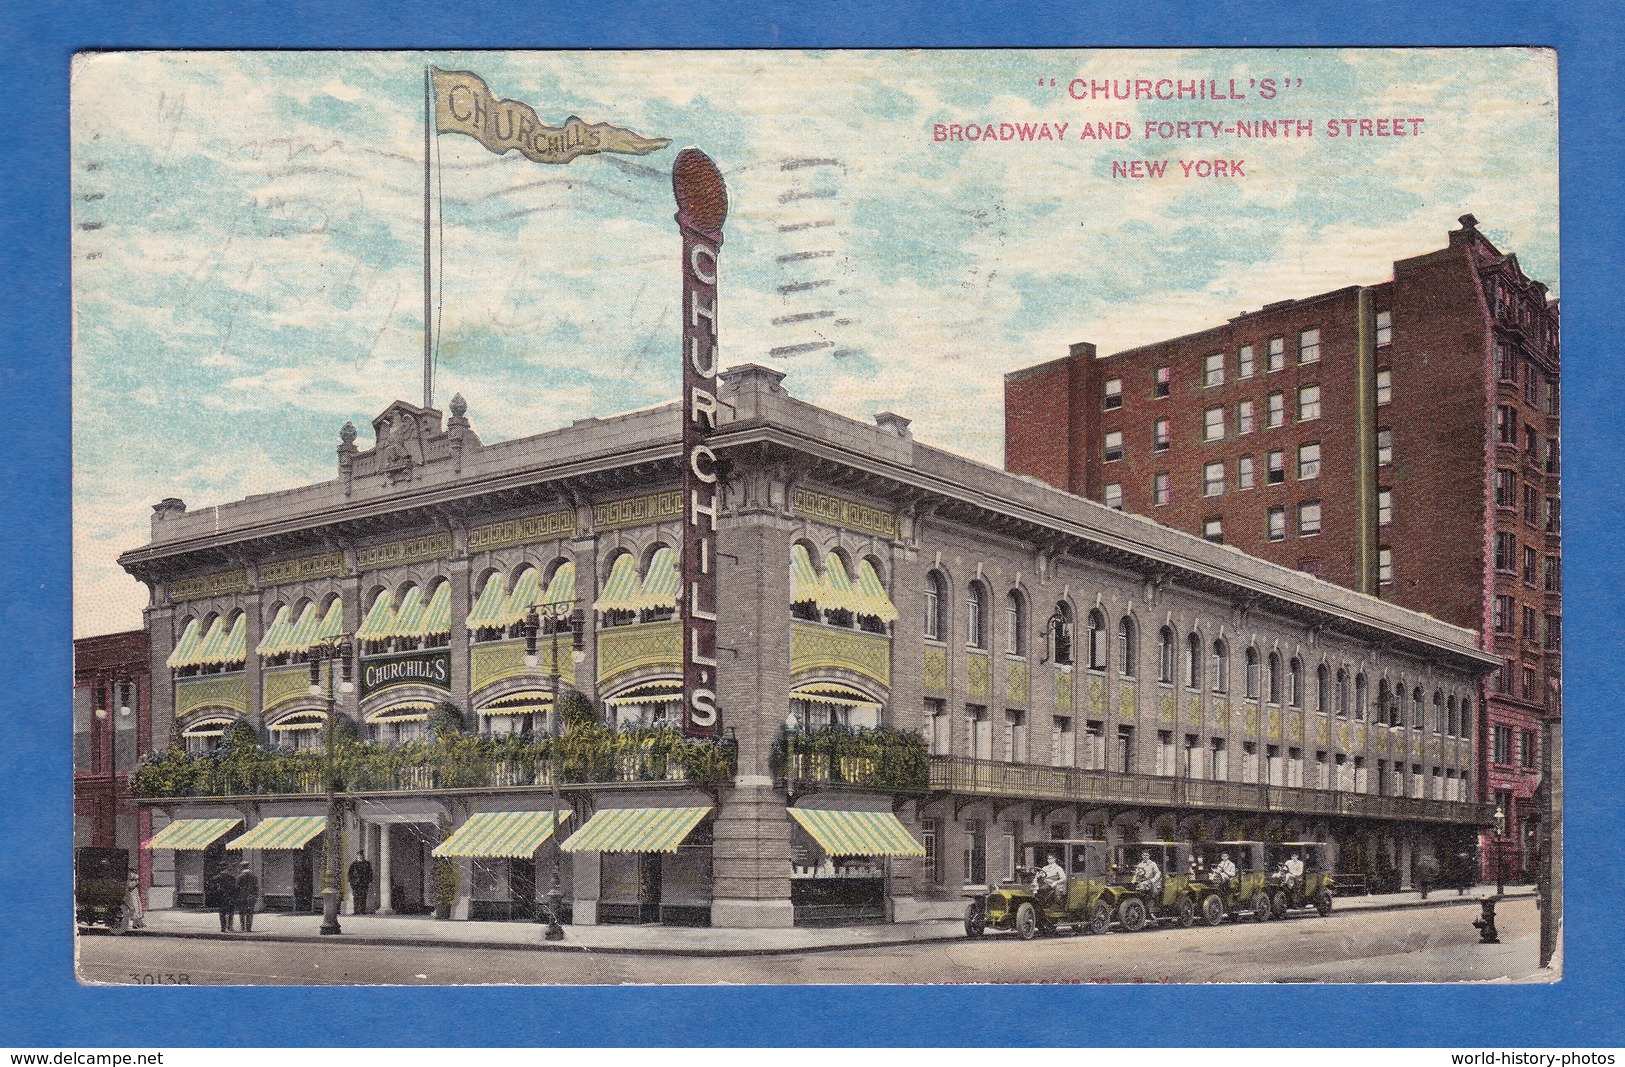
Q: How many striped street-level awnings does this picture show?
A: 5